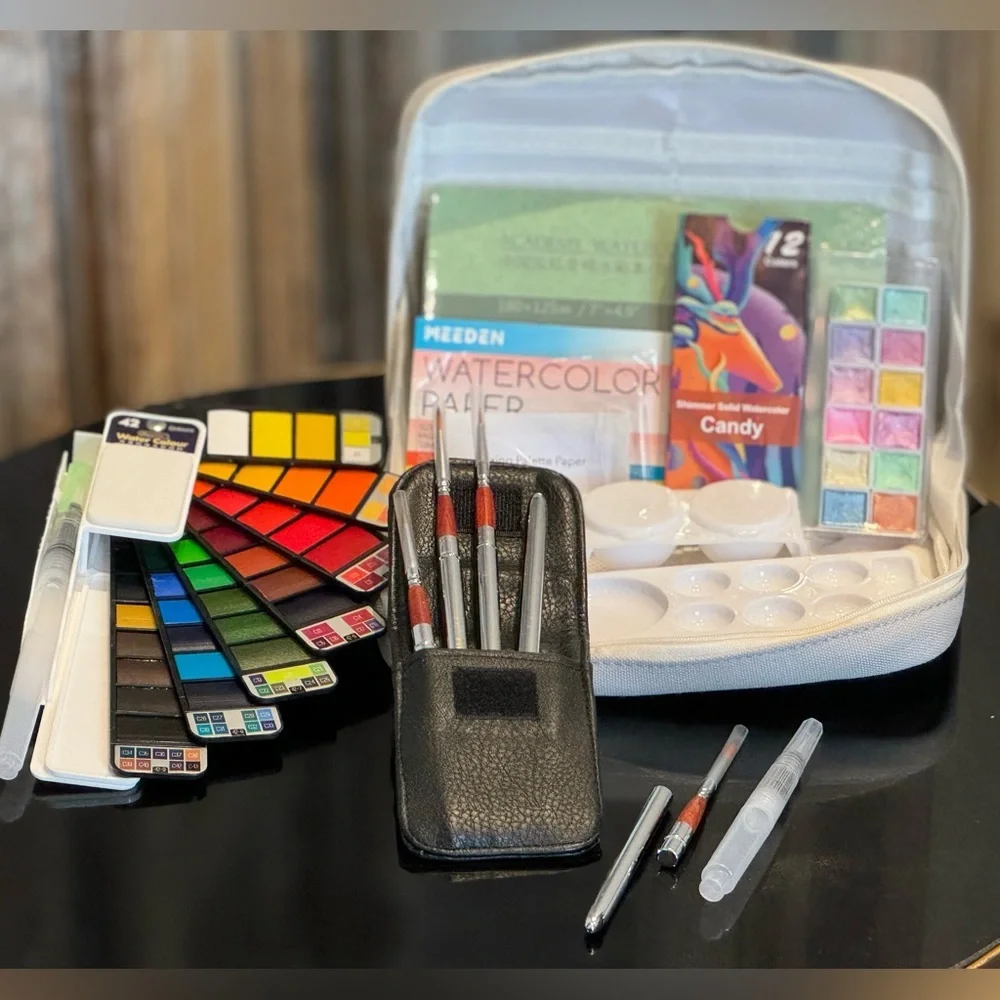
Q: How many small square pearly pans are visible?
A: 12